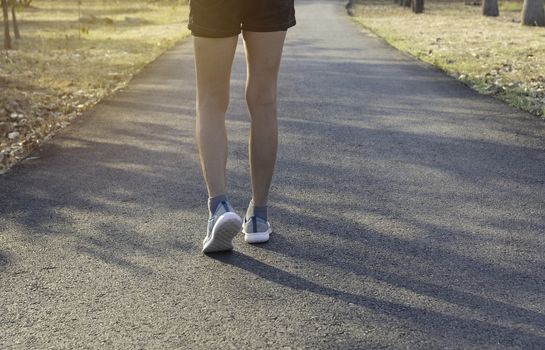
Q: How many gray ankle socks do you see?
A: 2